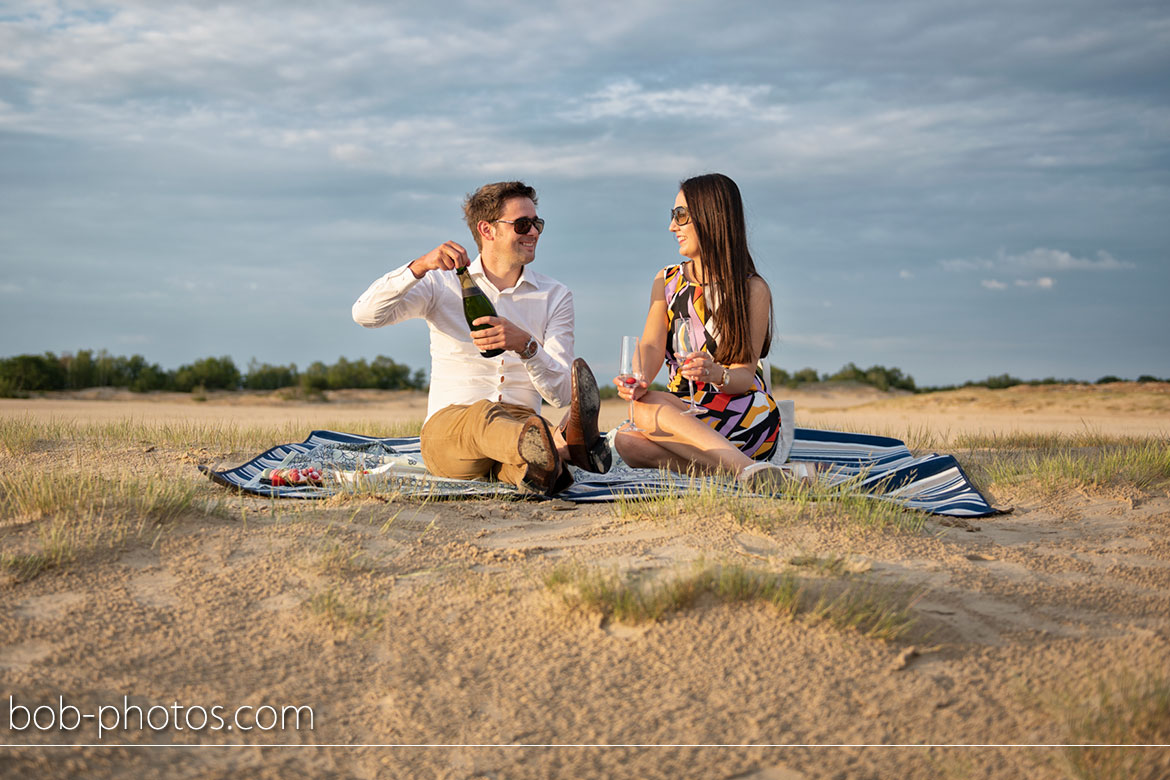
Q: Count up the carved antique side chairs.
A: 0